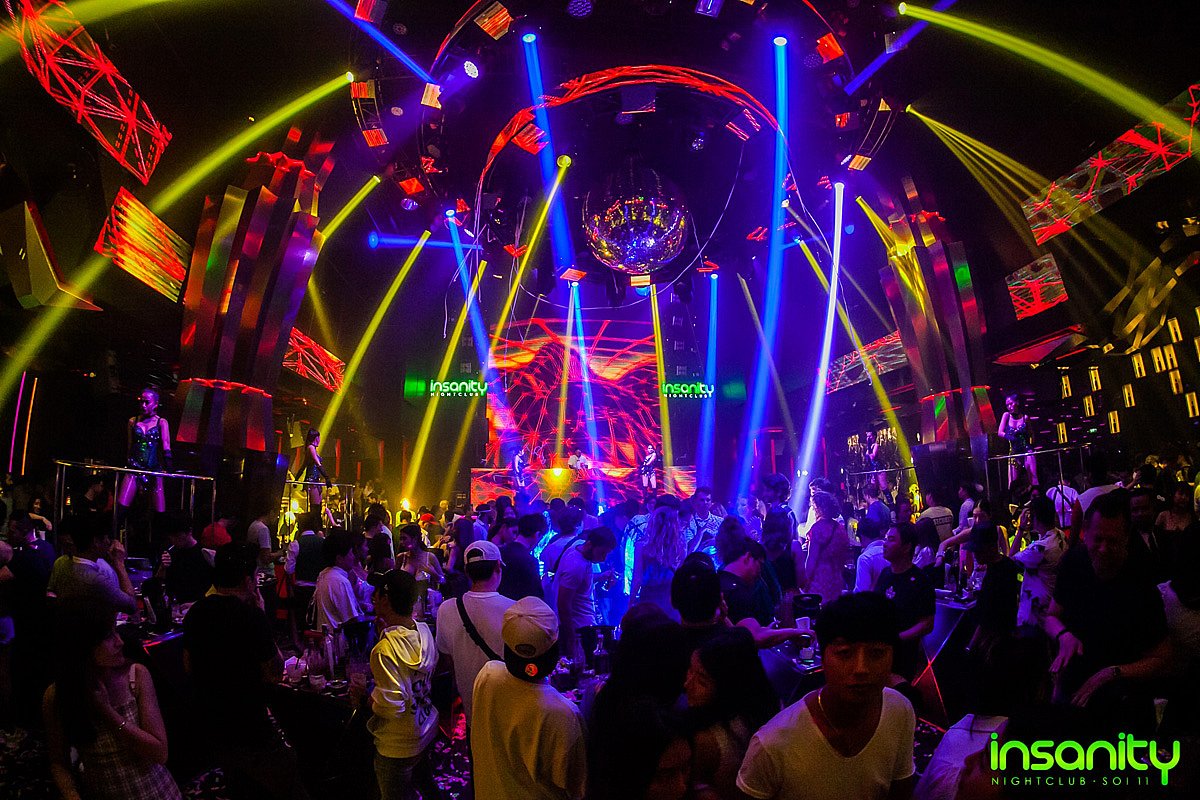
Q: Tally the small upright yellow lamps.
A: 14